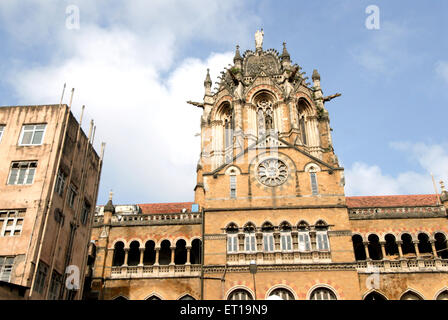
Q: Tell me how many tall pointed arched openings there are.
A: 3